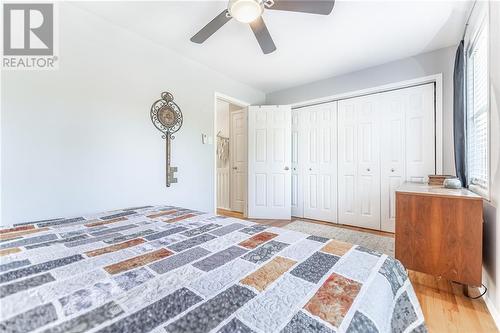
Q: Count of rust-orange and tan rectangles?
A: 12